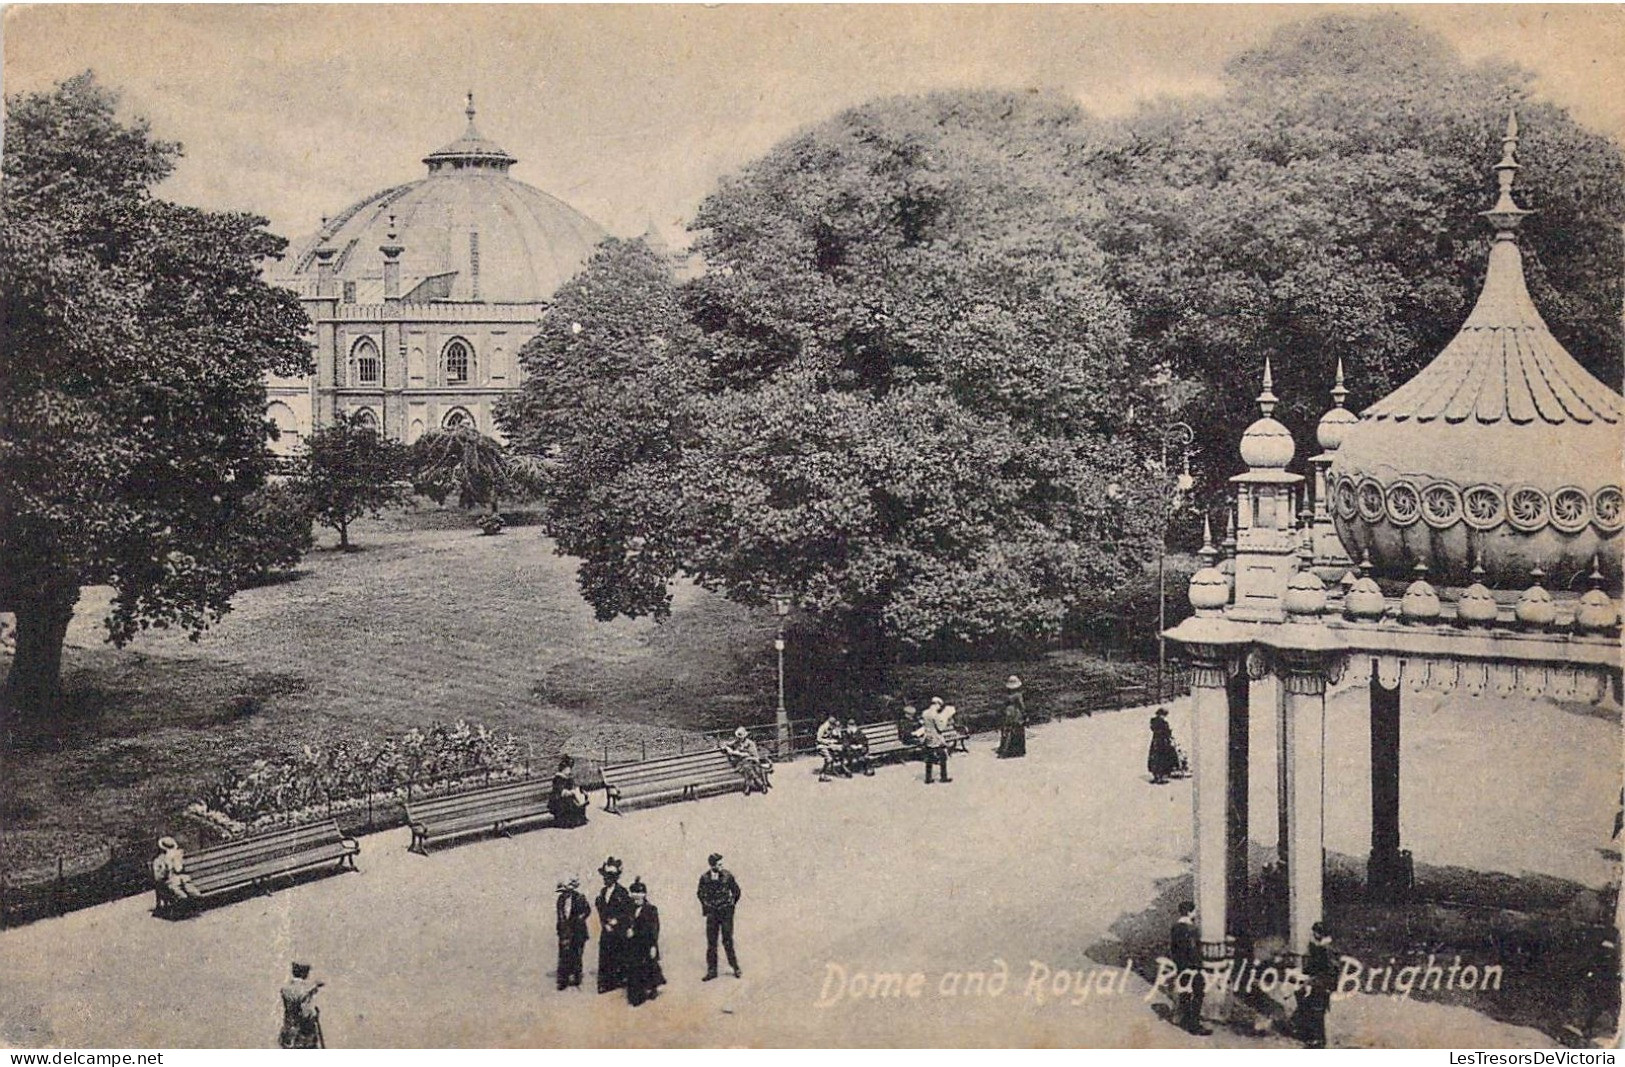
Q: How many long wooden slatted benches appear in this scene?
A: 4